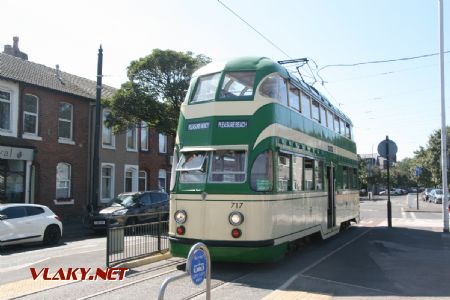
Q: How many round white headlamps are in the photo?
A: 2